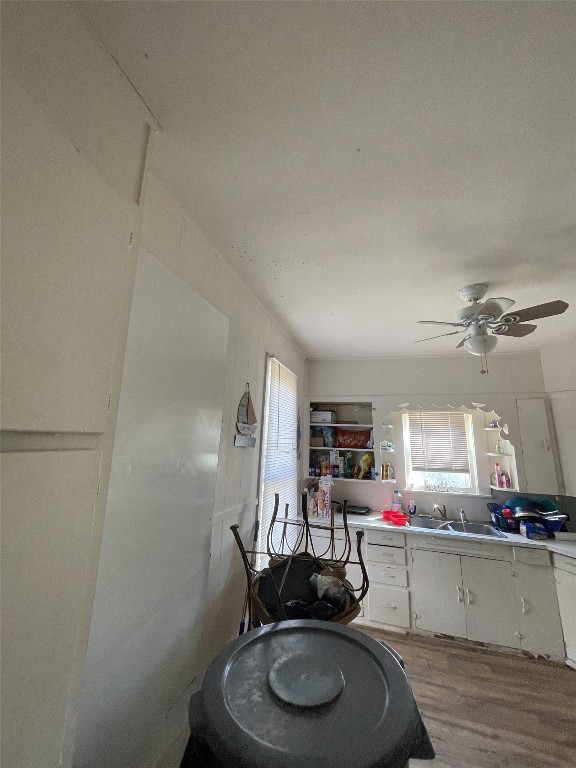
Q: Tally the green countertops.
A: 0